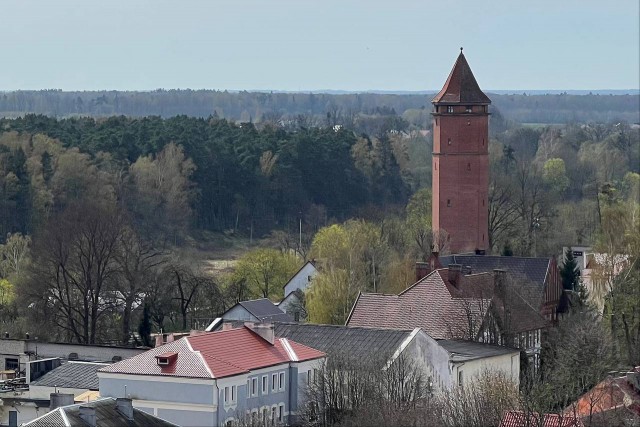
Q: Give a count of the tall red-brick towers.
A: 1